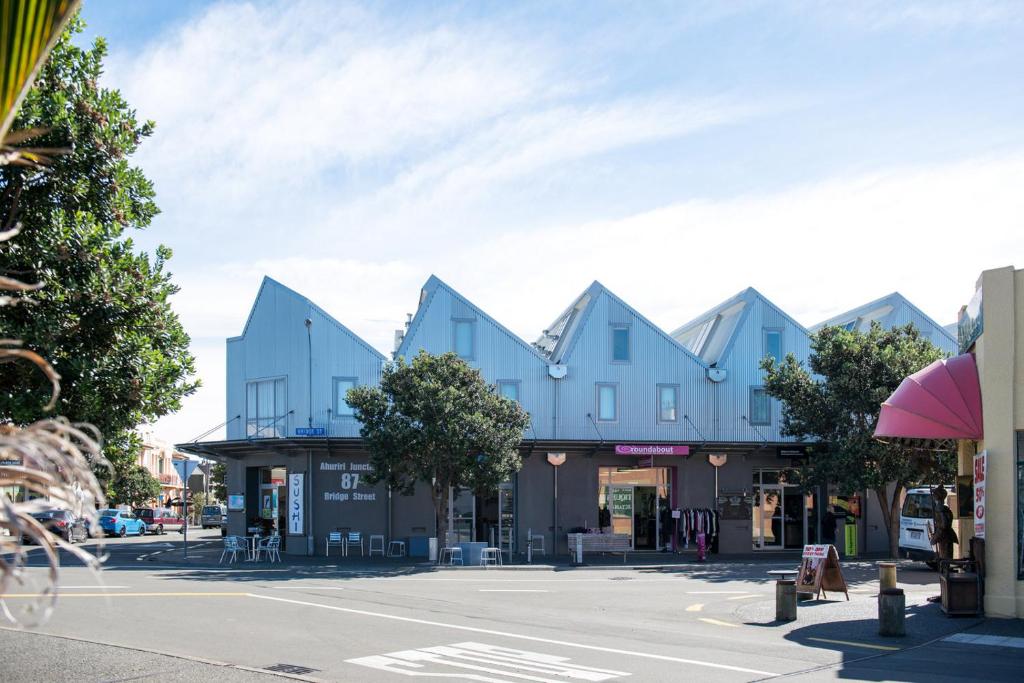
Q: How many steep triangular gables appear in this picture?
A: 5